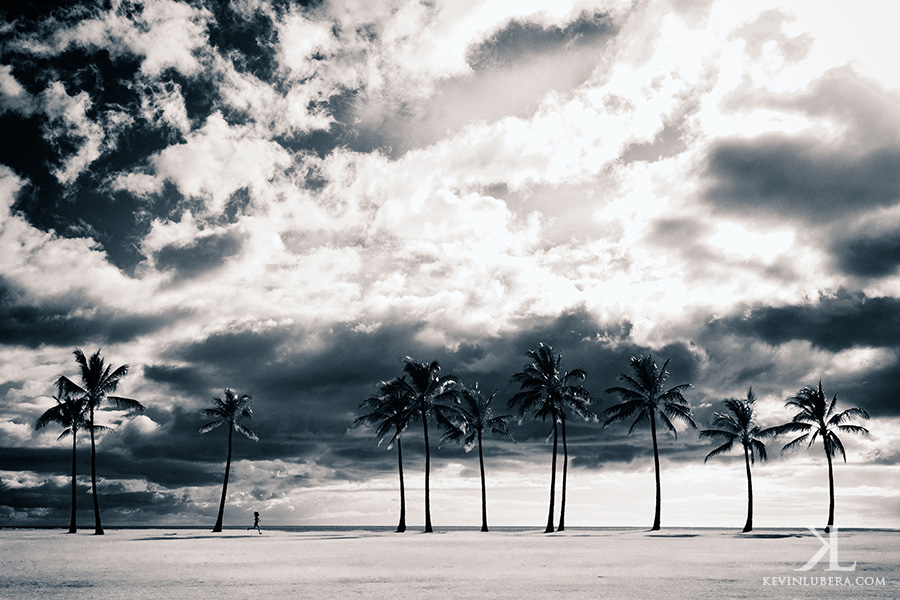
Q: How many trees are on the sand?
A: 11